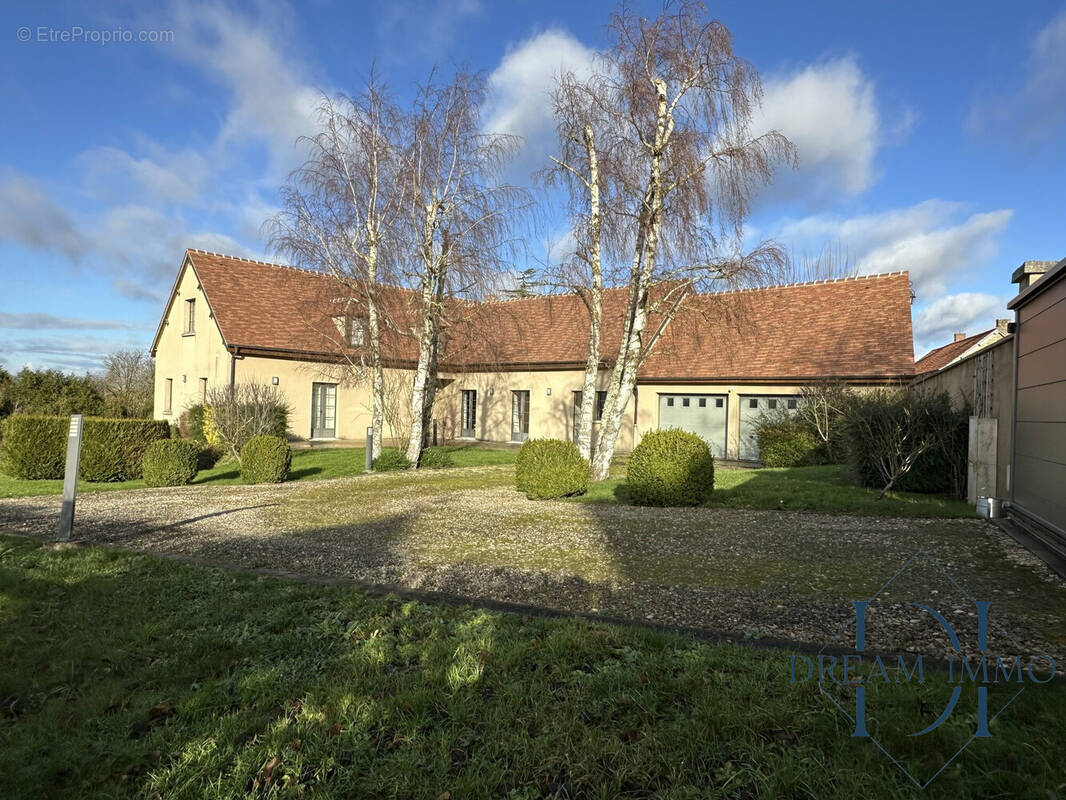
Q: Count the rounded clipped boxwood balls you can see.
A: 4